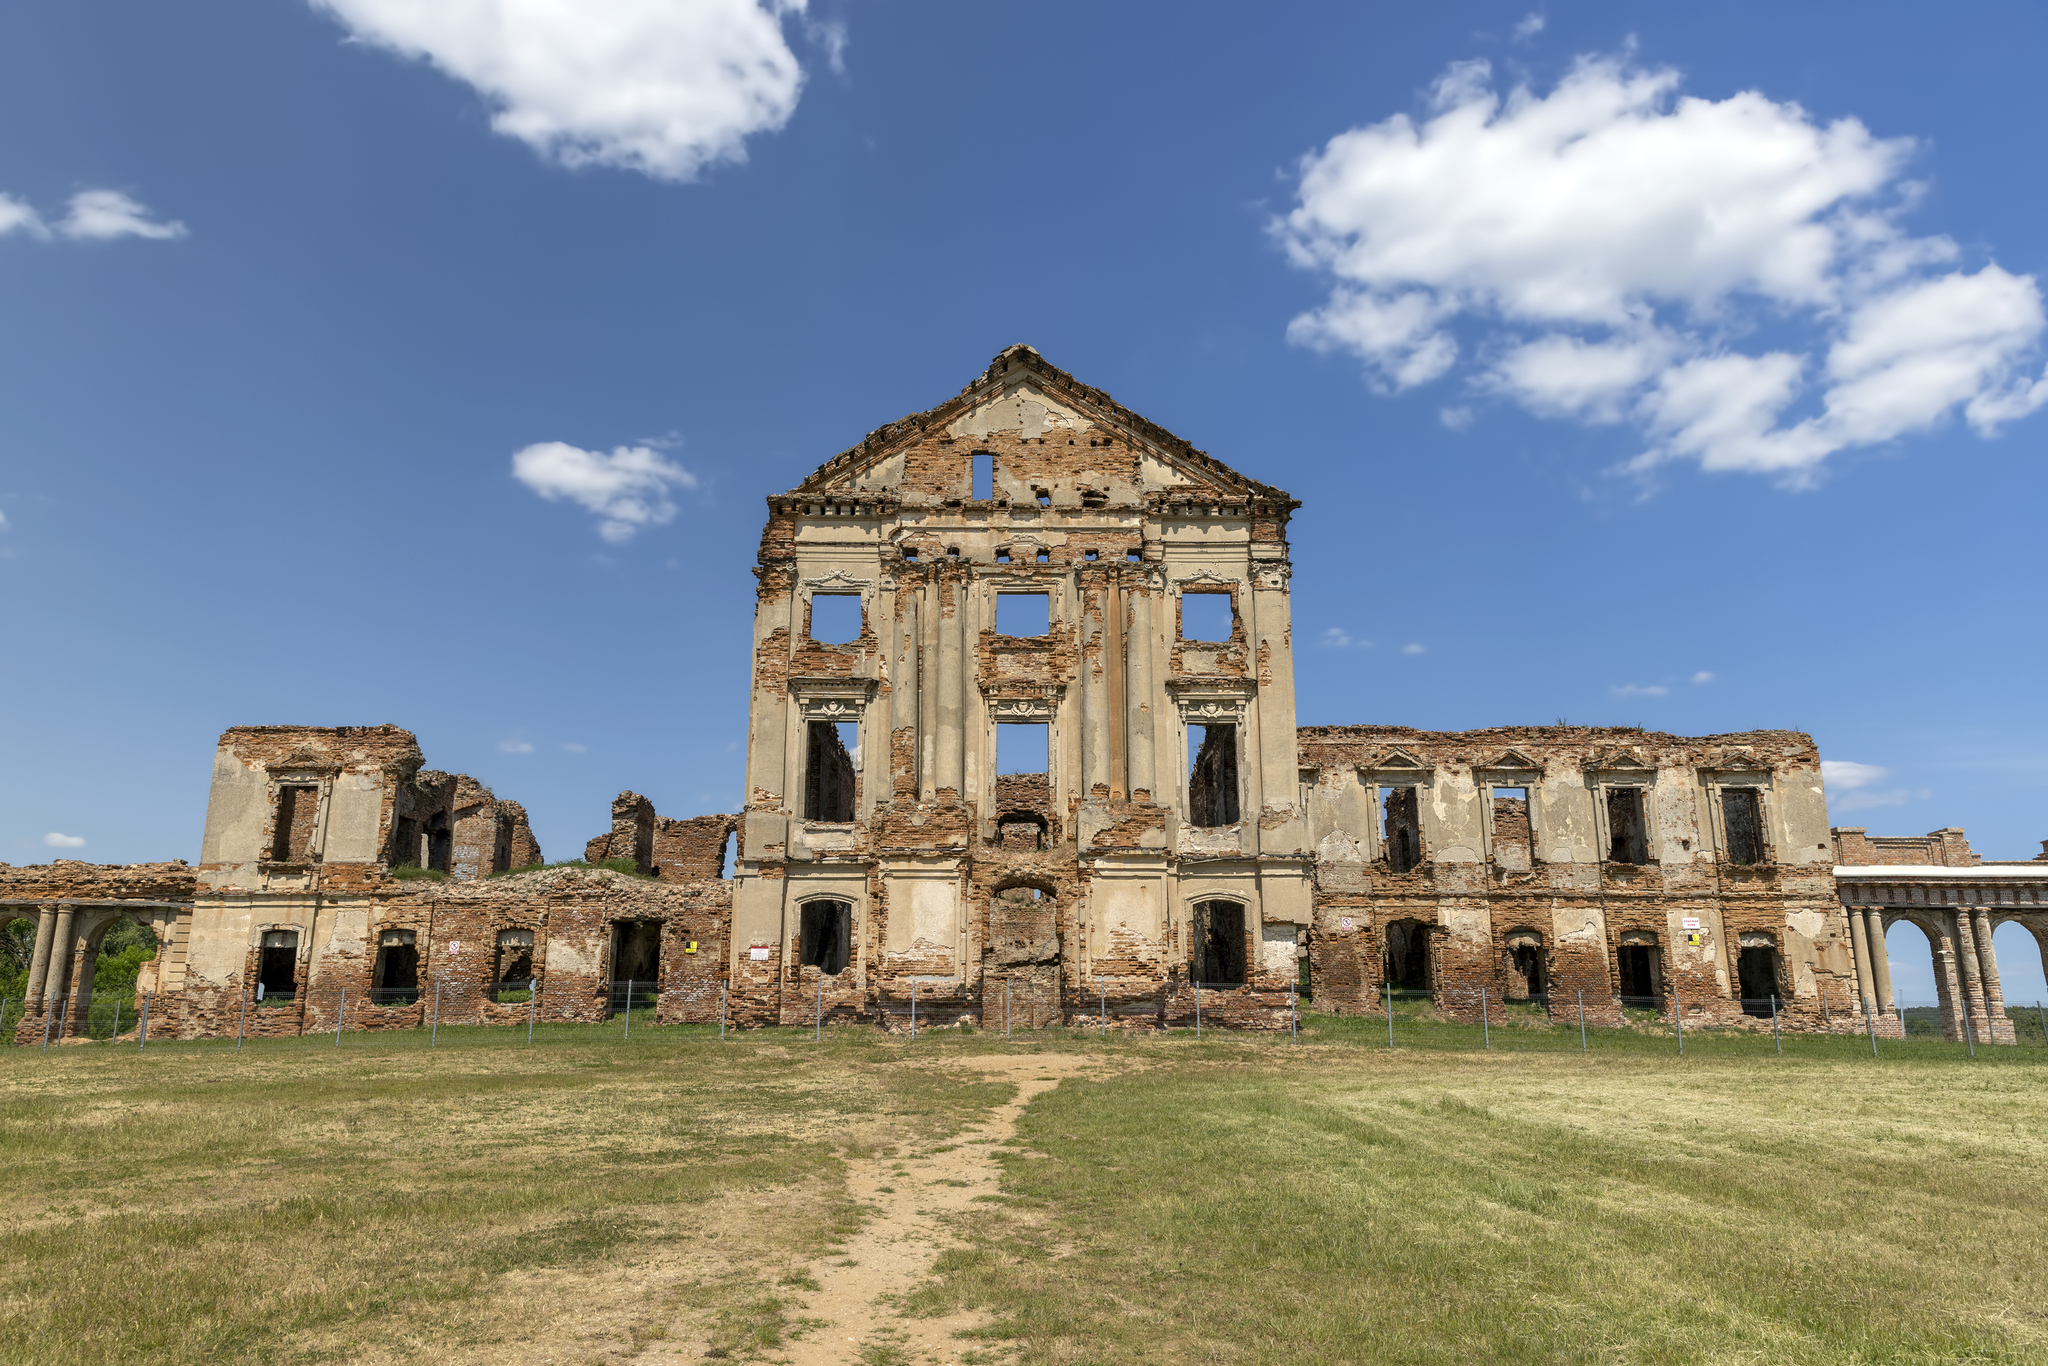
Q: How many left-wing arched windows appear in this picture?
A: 3